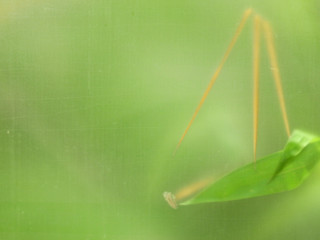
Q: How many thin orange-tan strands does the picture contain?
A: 3